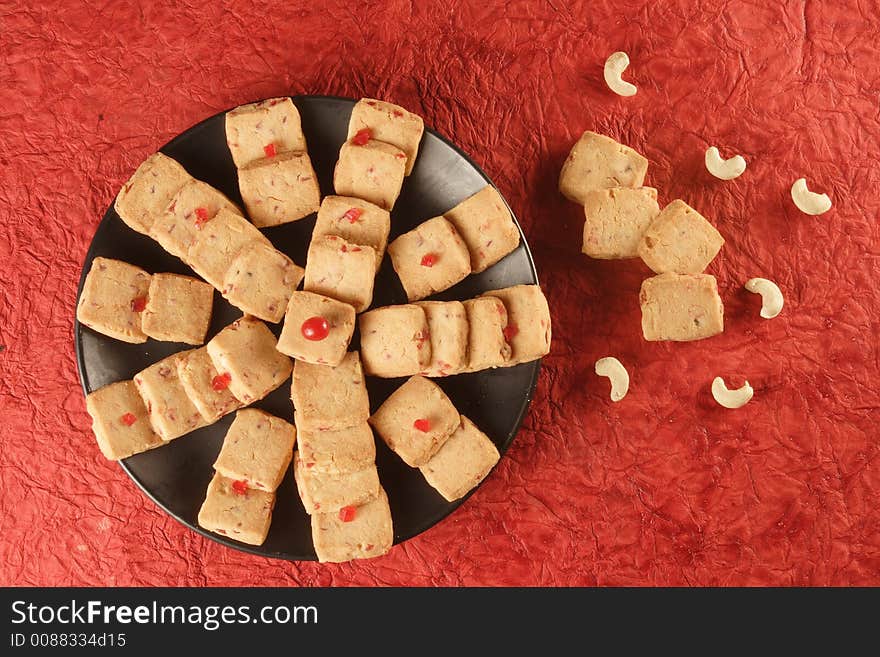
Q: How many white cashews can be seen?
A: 6